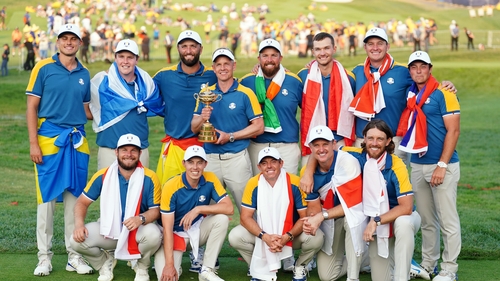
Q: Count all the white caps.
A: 11